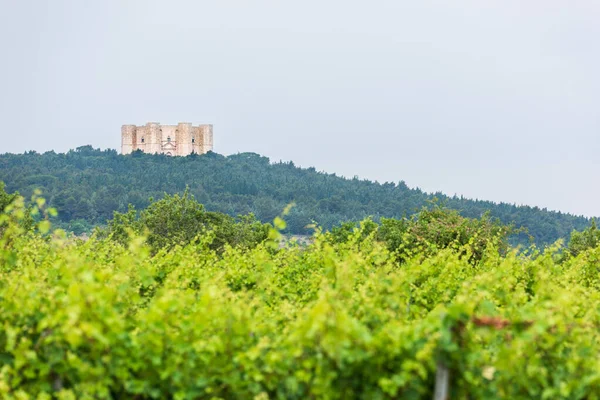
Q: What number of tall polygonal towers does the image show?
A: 4